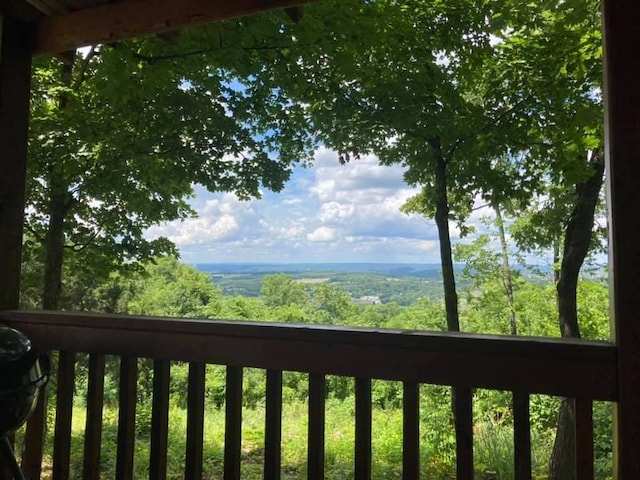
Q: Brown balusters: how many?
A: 14